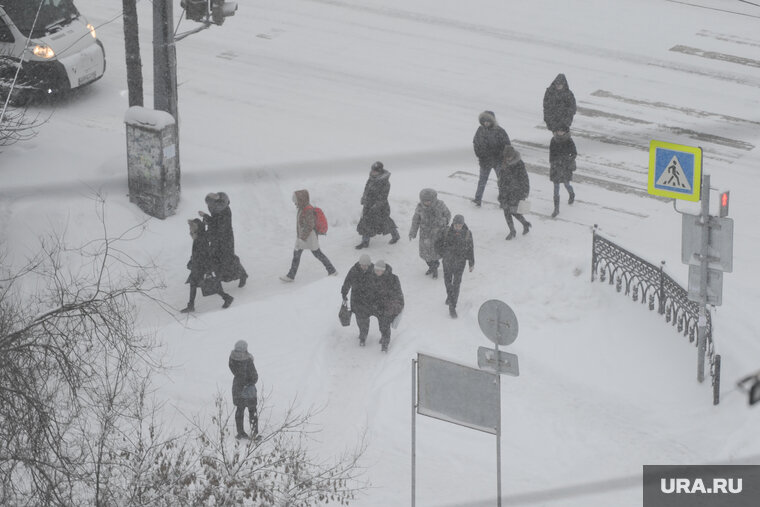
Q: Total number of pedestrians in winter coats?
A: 13